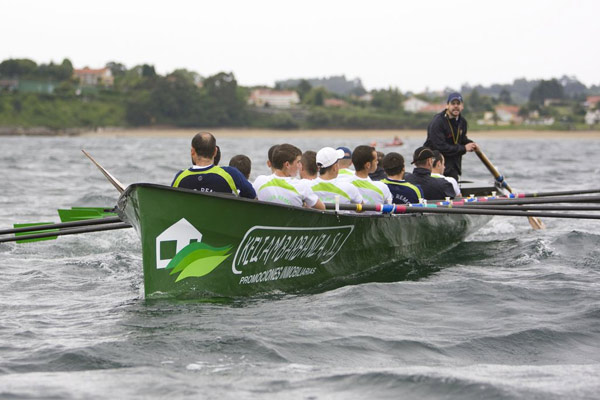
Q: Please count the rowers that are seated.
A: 13